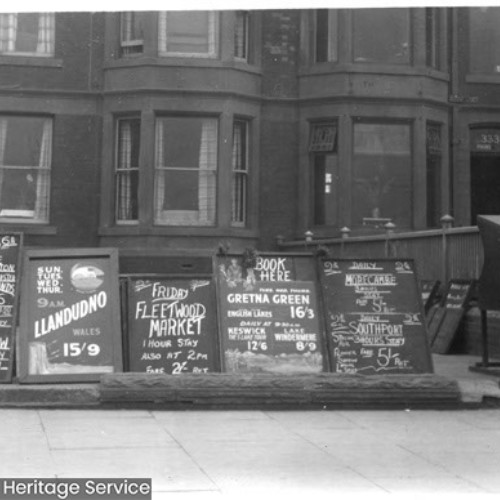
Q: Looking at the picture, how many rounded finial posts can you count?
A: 5